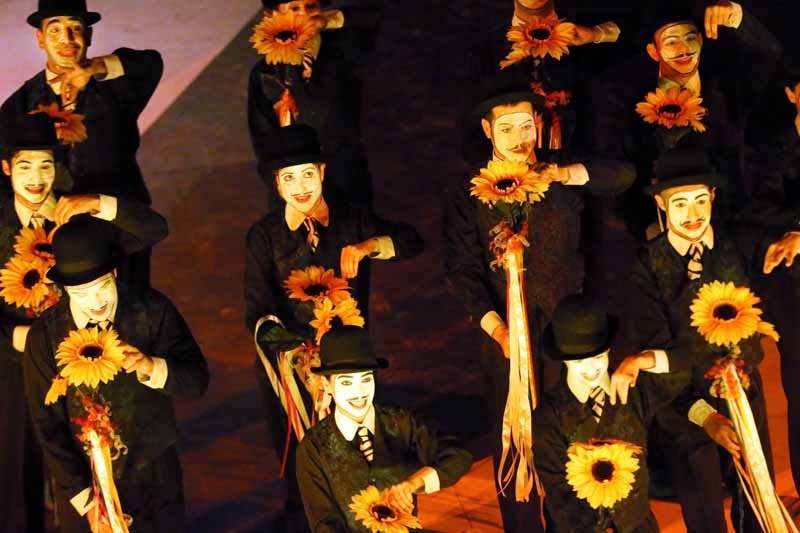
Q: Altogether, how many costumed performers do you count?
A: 12